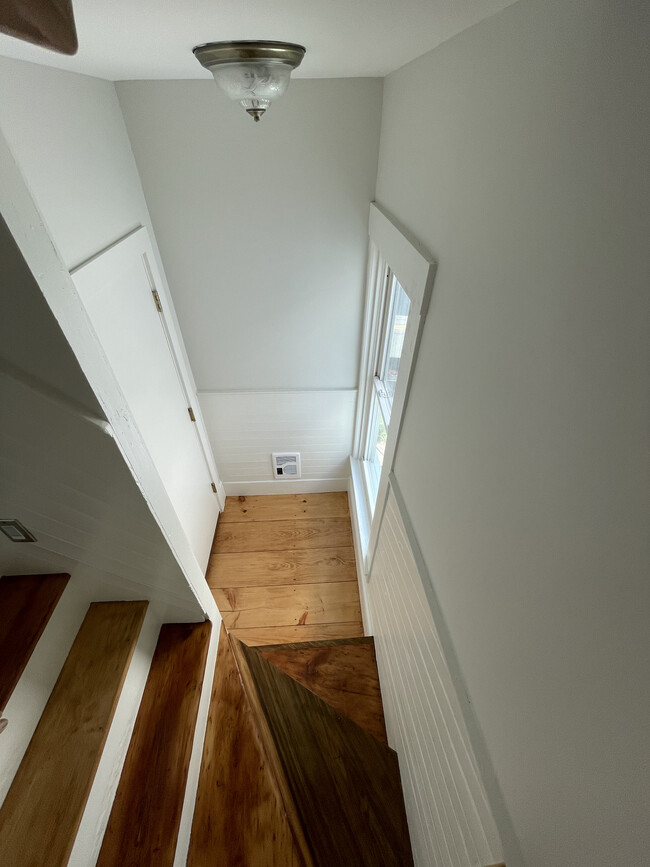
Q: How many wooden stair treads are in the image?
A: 6